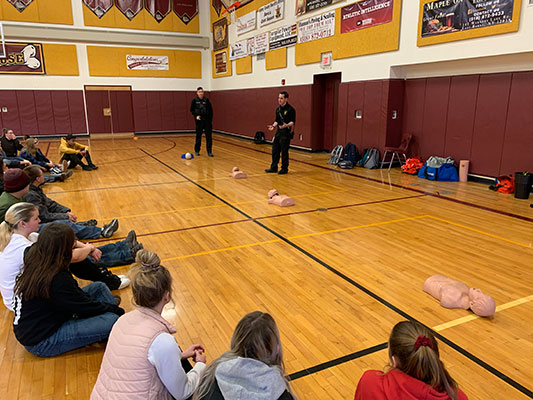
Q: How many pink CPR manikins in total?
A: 3